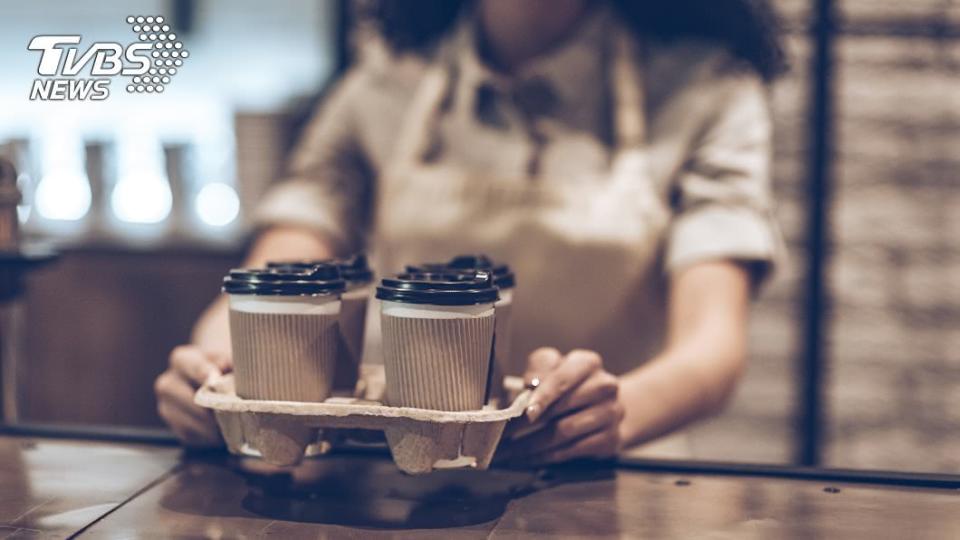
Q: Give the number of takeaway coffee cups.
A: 4